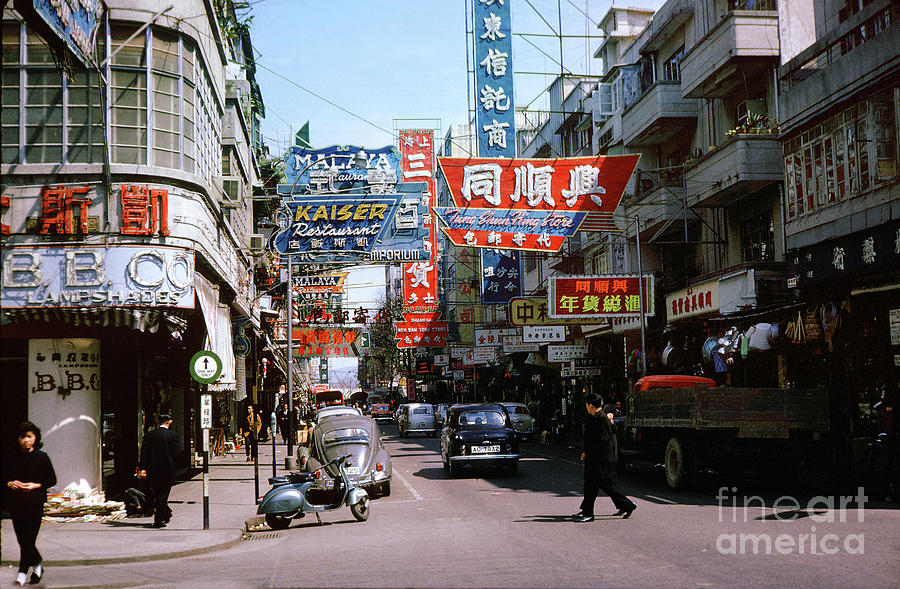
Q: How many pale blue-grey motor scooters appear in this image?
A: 1